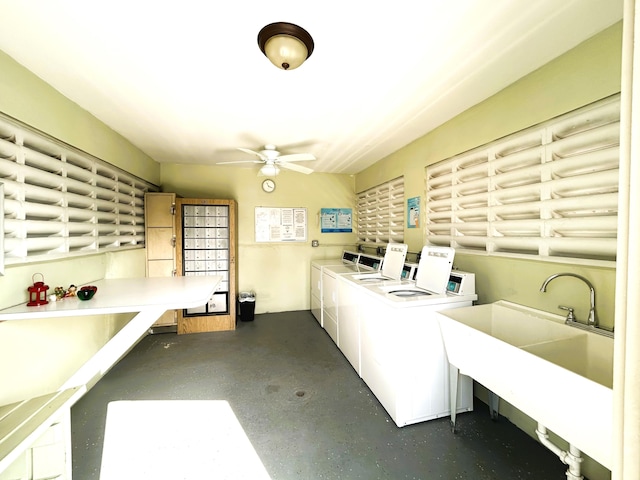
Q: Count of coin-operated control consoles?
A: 4